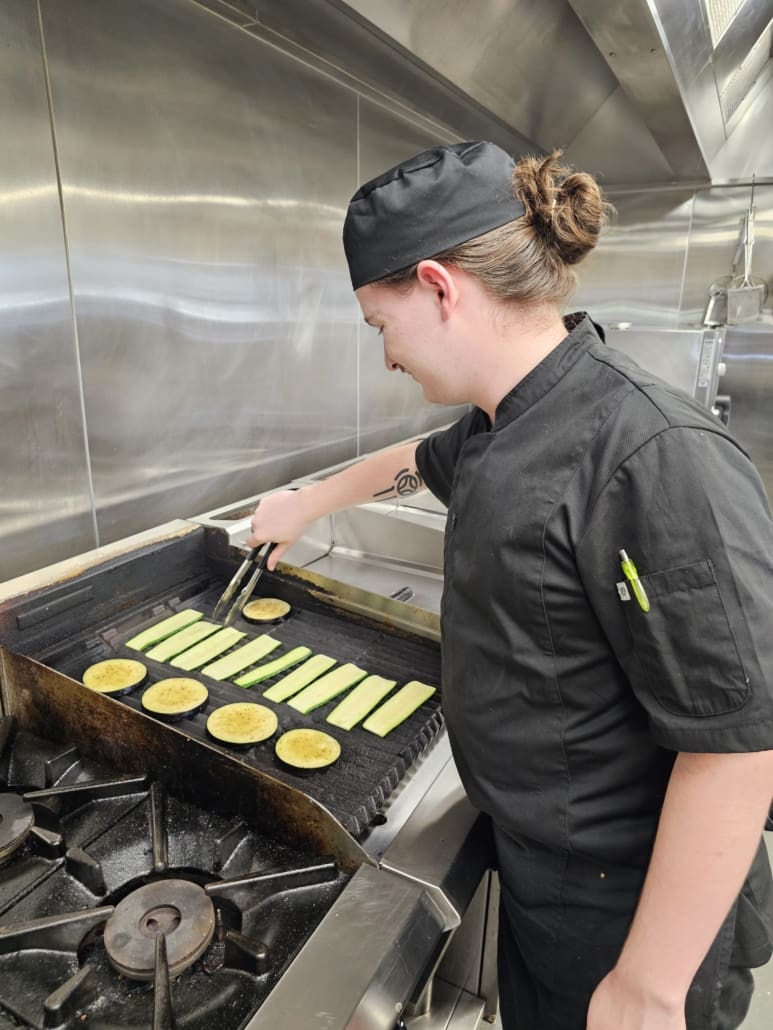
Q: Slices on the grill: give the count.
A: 14